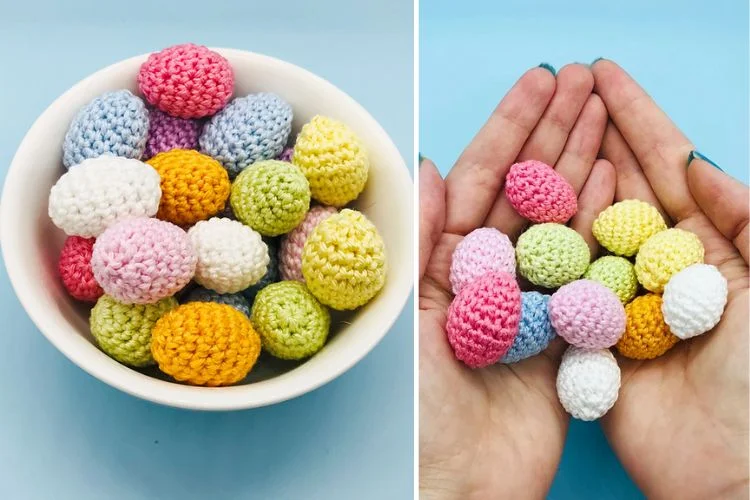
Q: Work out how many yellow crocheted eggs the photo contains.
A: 4